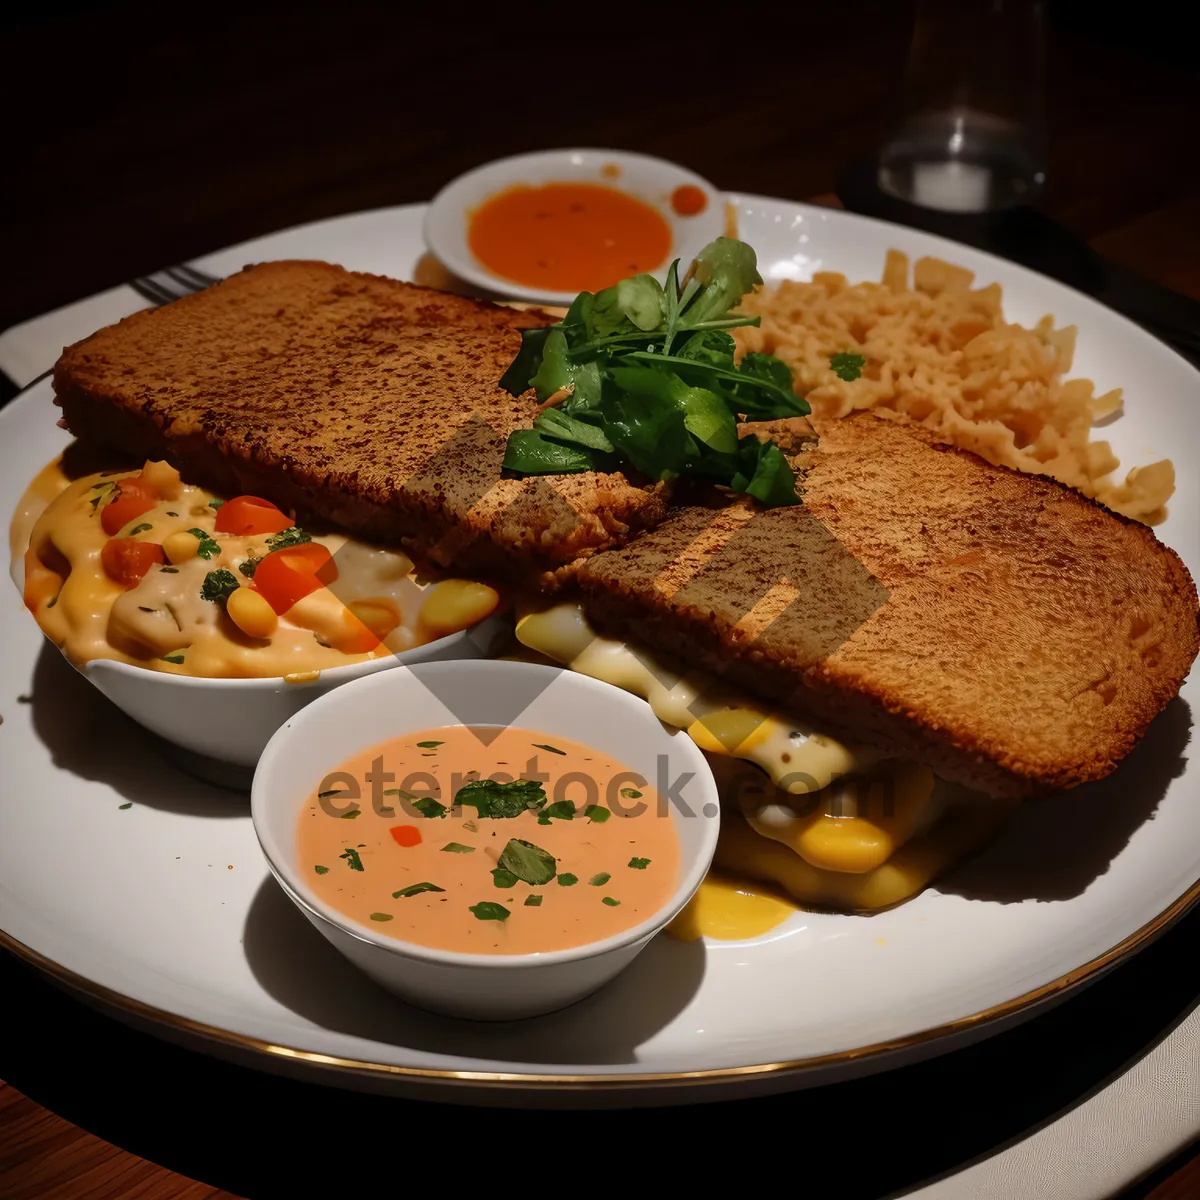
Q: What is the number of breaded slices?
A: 2